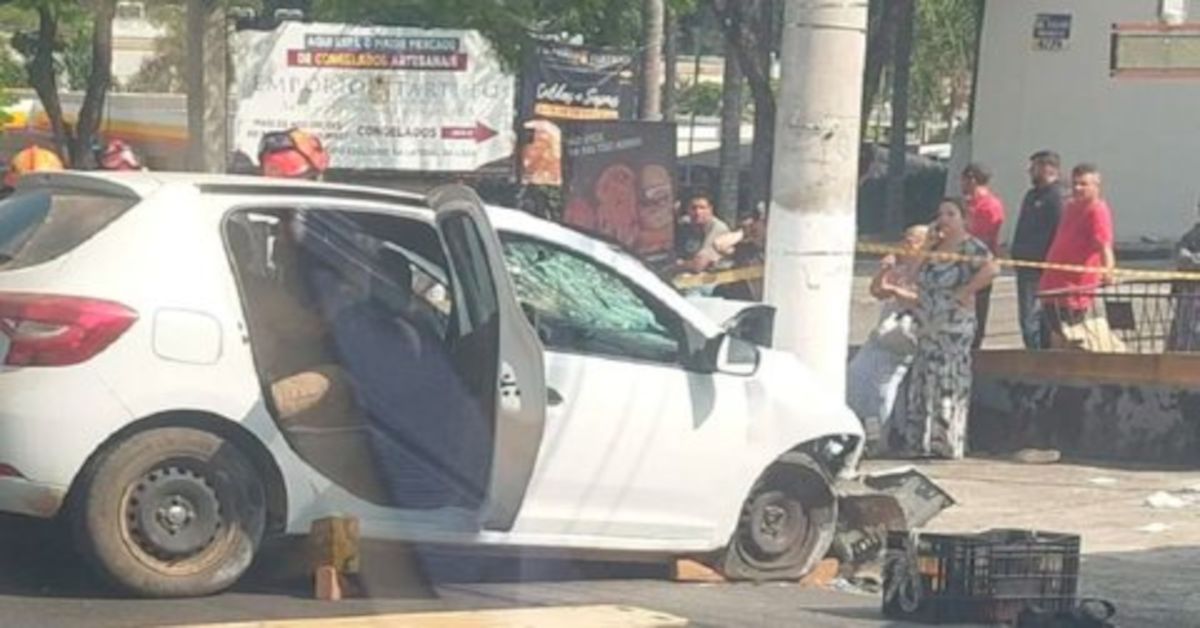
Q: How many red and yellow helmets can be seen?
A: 3